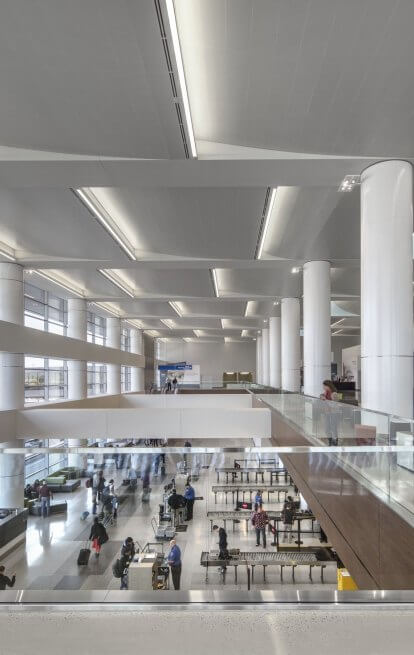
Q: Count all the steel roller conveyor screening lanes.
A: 4